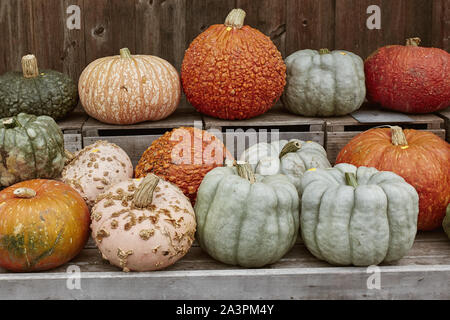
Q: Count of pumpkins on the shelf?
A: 14